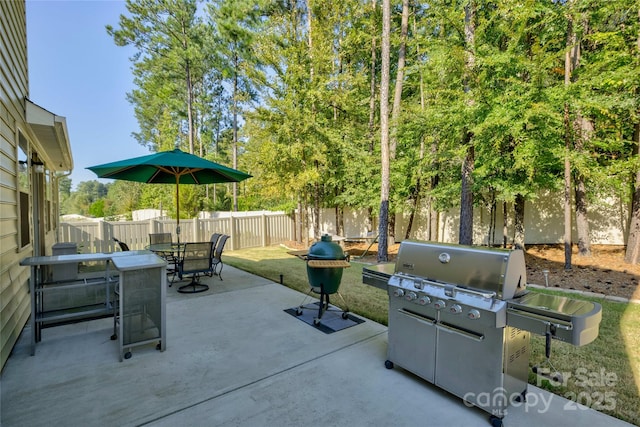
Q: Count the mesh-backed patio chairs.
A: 5